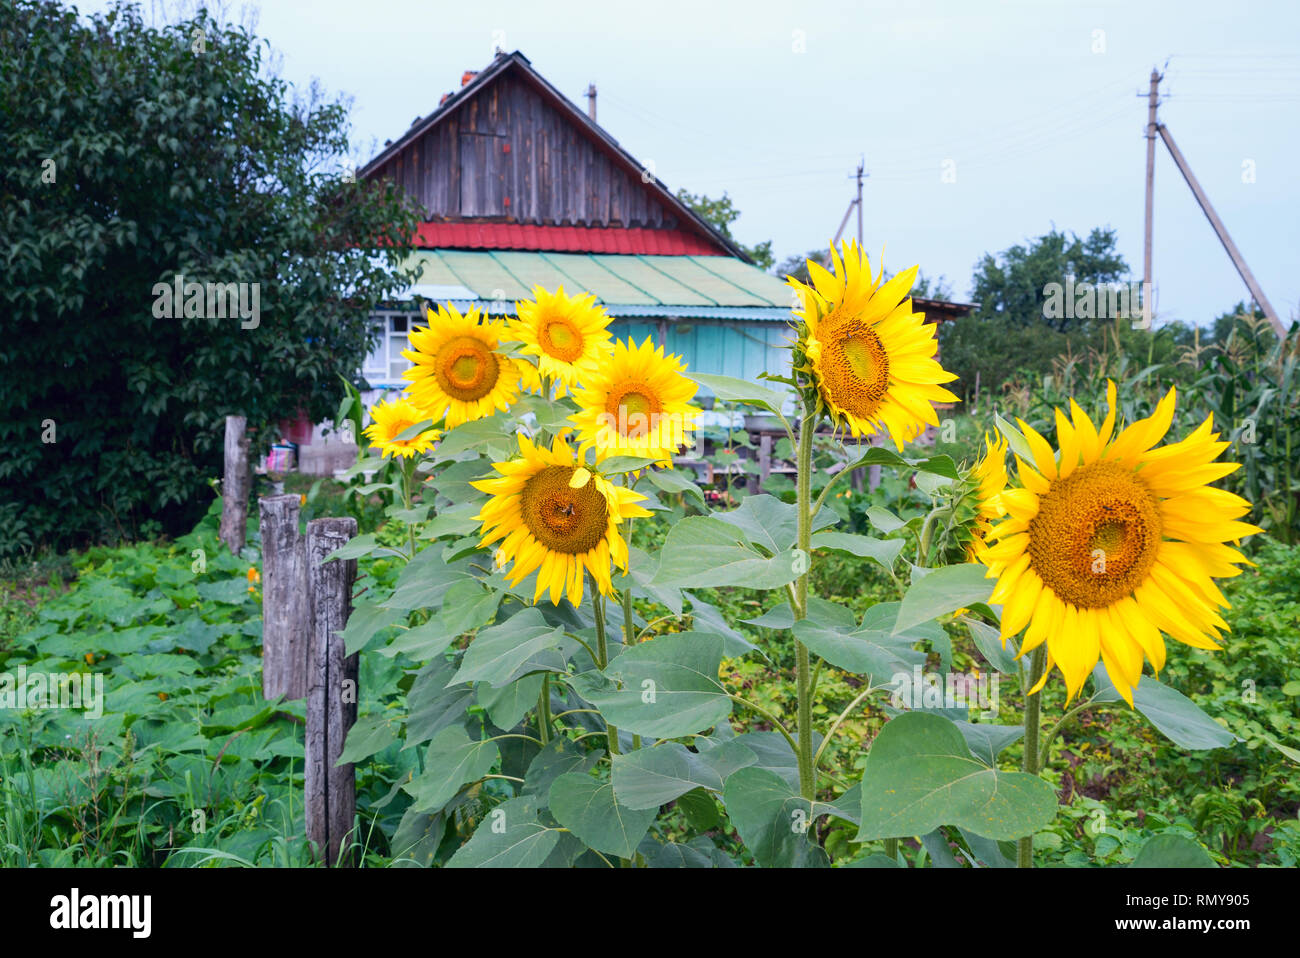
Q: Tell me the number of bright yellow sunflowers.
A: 8